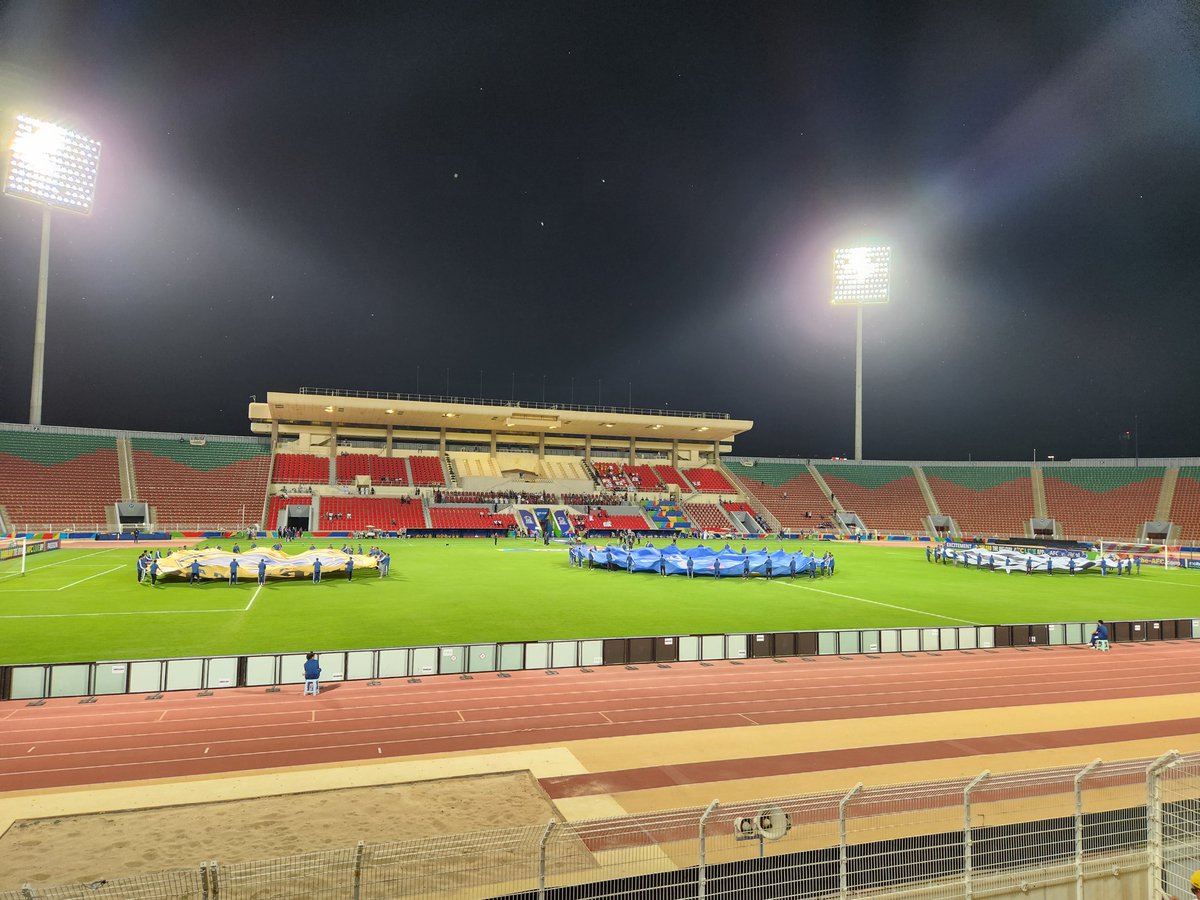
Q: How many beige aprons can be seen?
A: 0